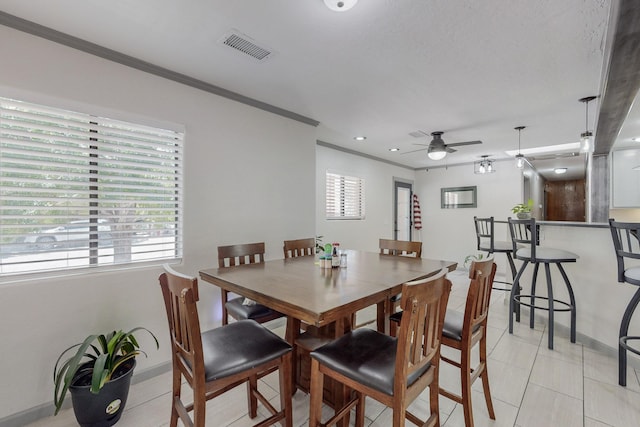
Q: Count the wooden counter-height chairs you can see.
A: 6